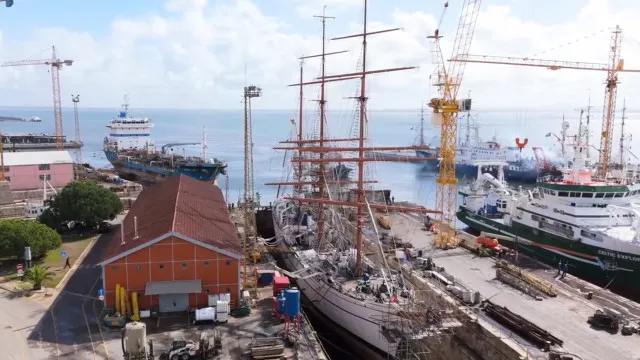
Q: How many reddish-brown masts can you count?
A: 3